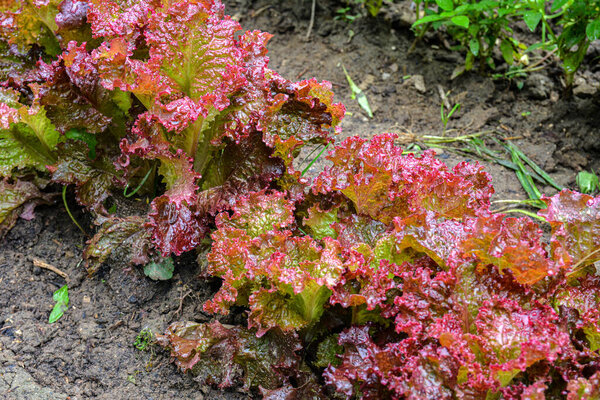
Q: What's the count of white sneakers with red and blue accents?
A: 0